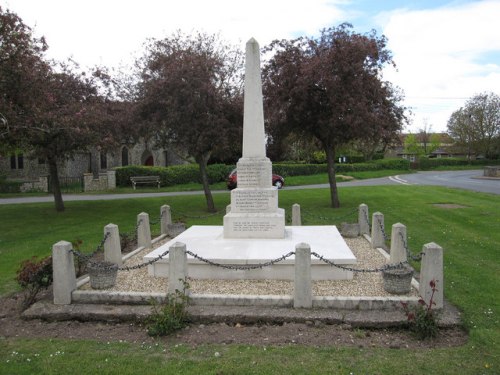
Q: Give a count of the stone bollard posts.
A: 12